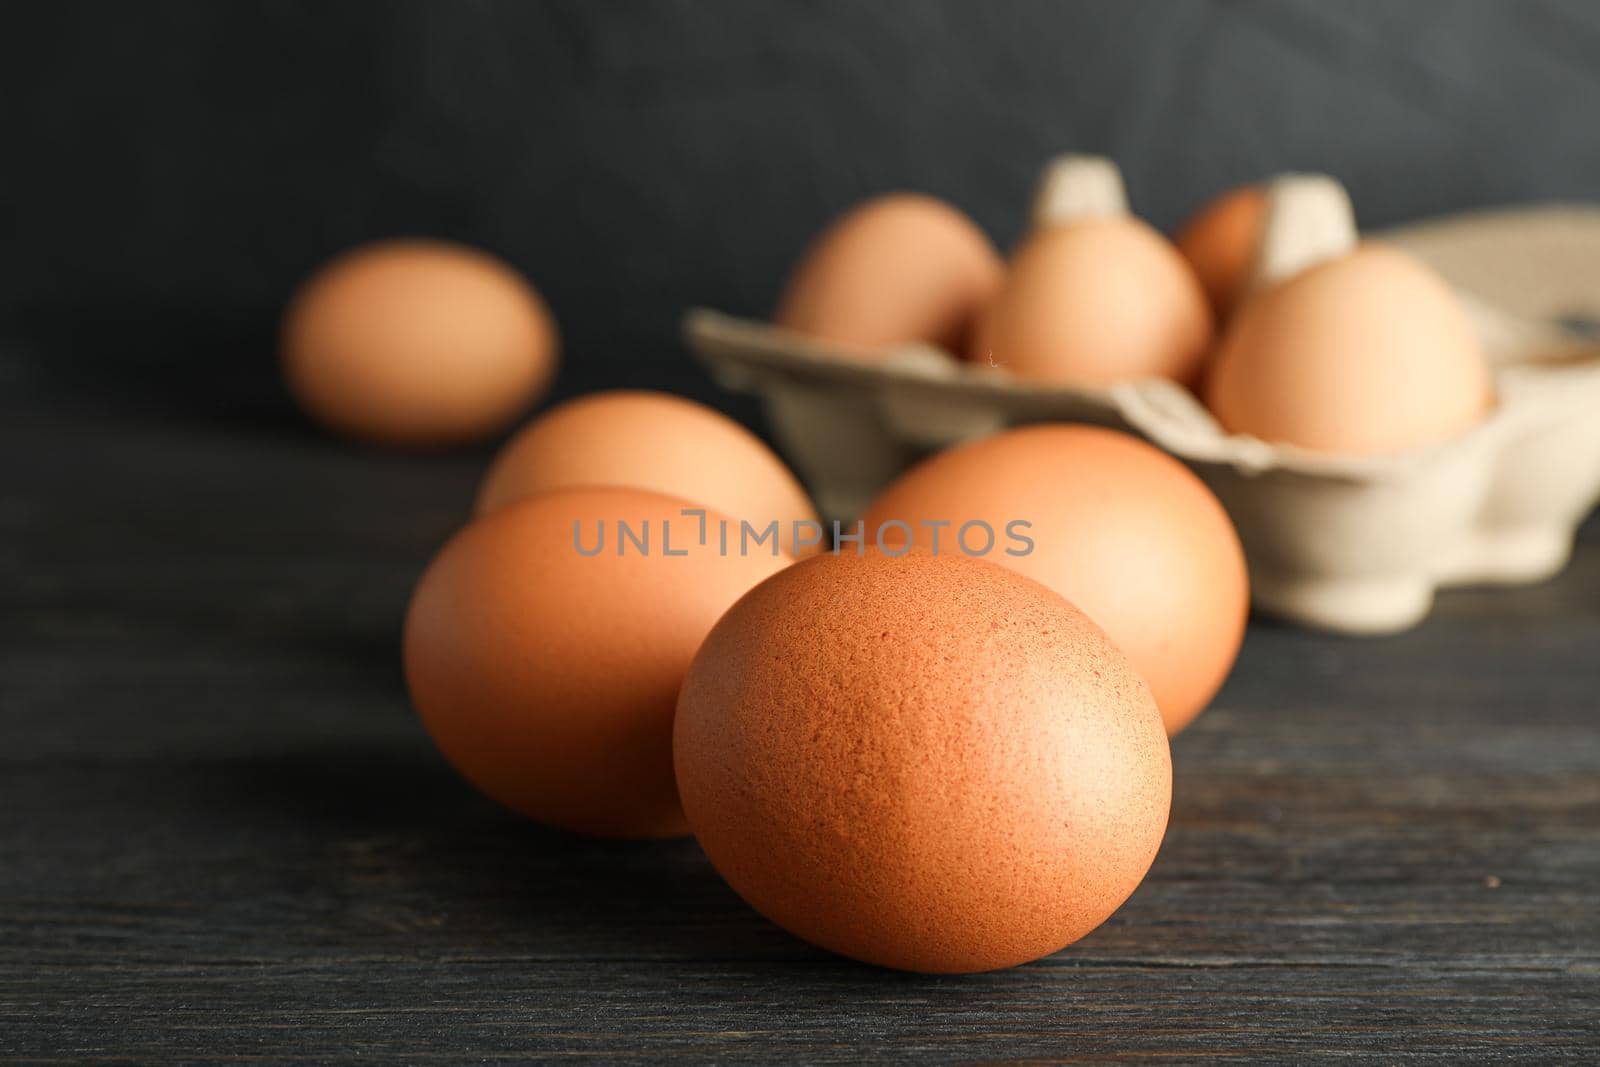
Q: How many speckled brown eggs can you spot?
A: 1